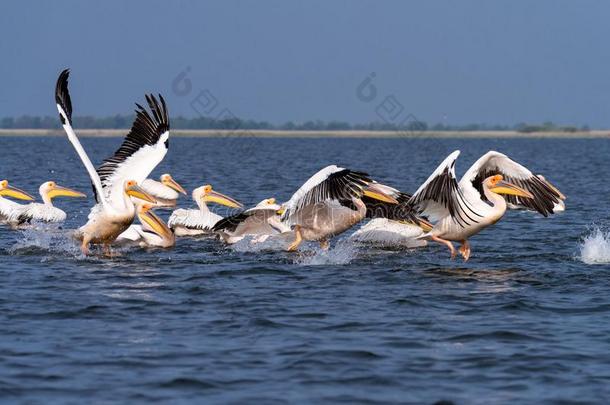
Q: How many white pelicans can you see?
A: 11